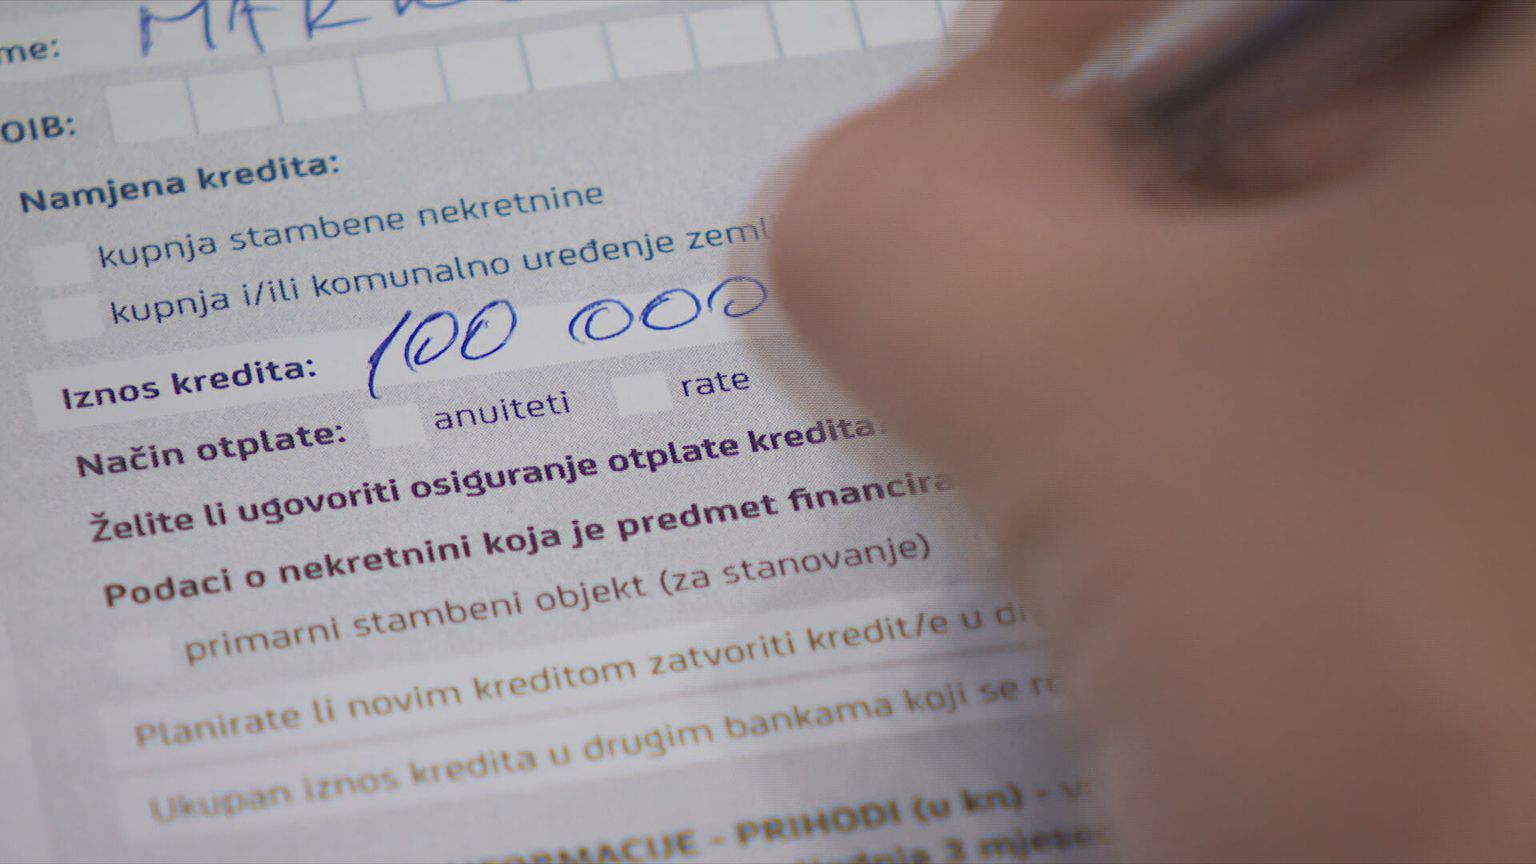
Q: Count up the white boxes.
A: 15